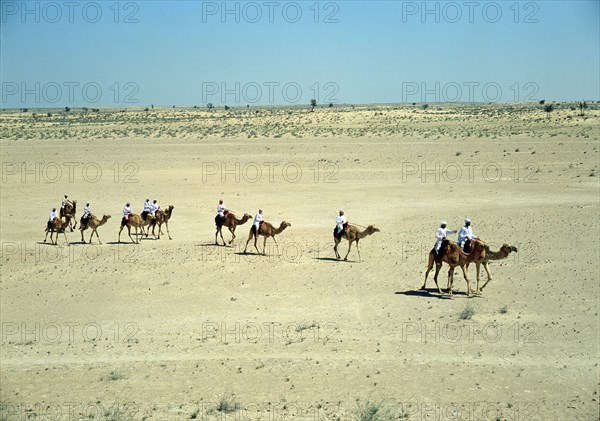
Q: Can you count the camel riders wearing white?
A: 11